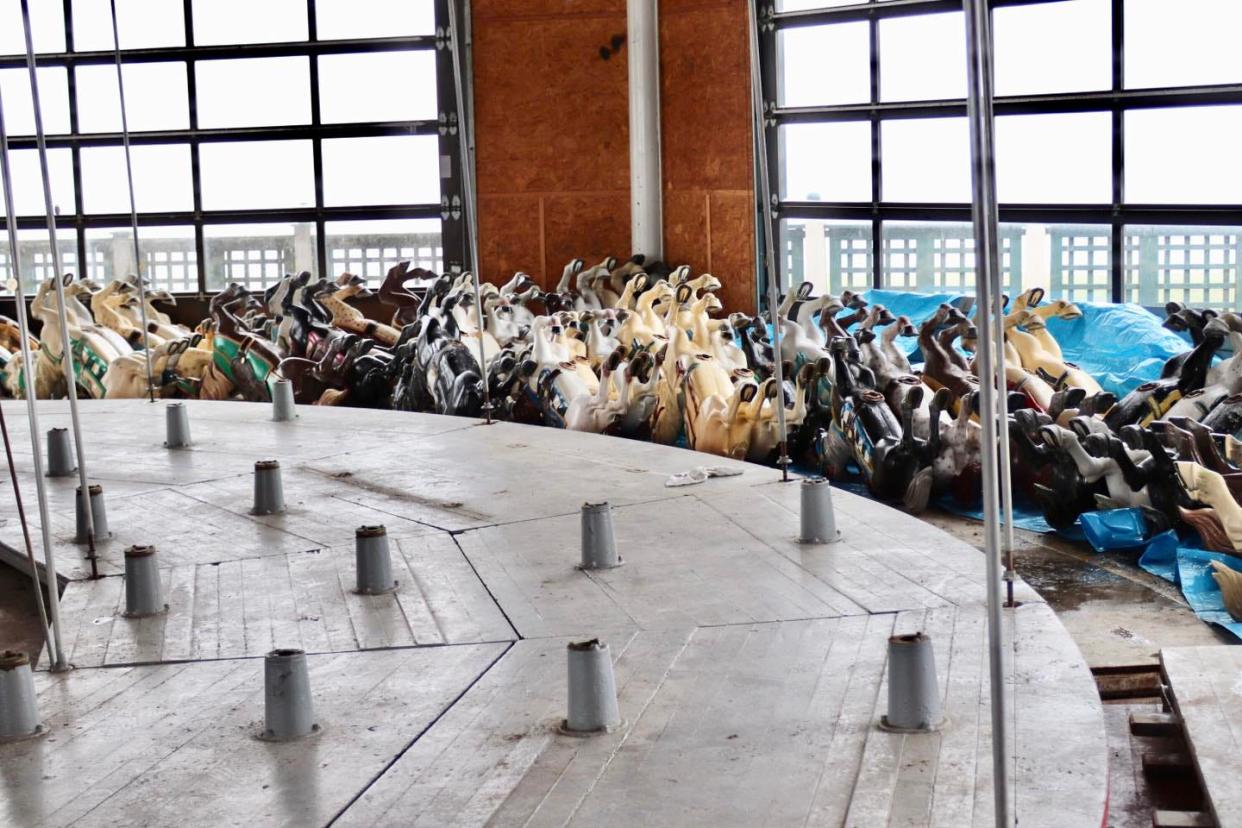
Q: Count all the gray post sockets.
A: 13